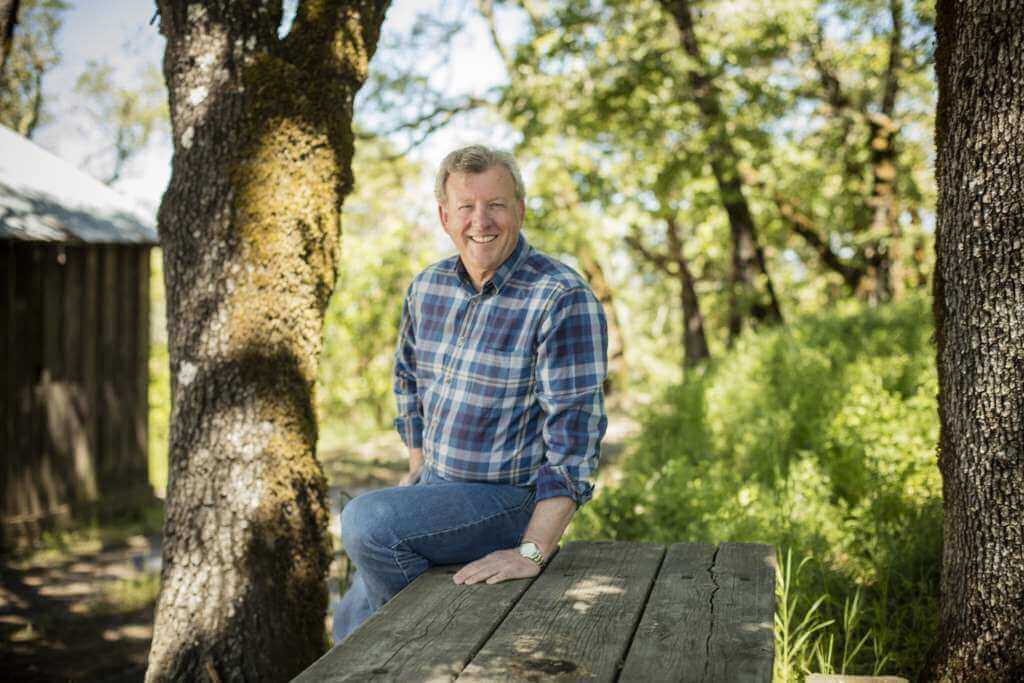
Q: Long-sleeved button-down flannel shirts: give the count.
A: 1